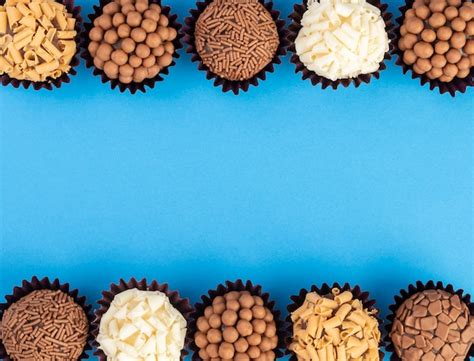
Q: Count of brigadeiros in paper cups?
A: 10